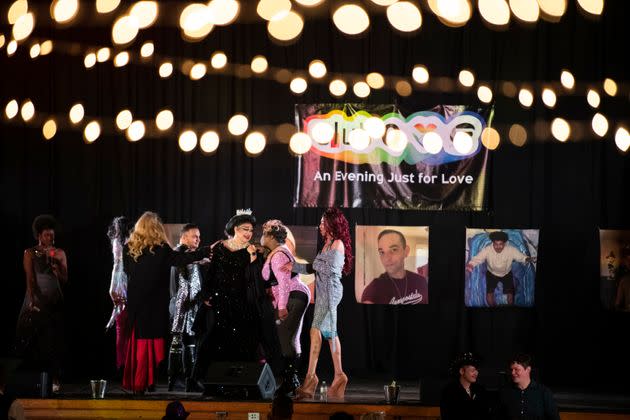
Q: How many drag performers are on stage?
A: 7